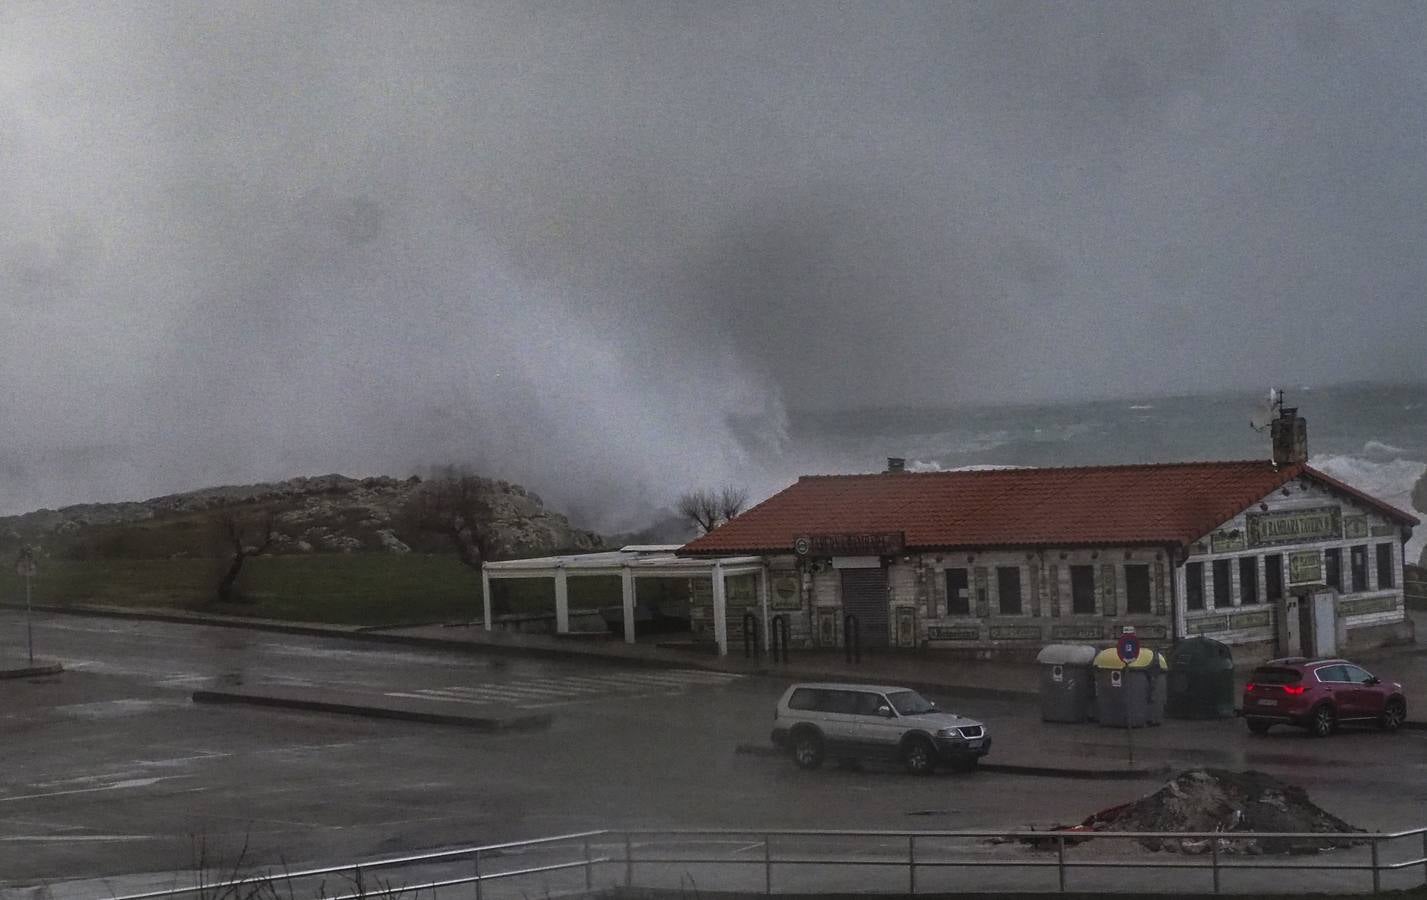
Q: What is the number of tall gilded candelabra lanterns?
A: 0